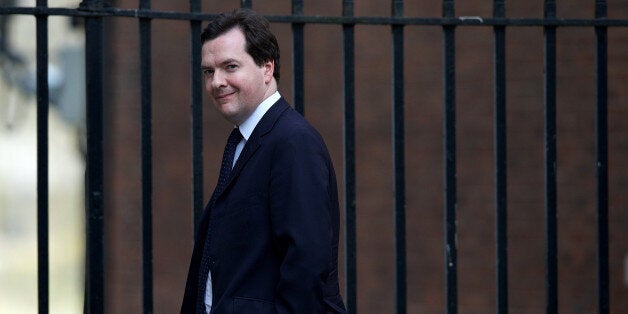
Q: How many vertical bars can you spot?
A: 12